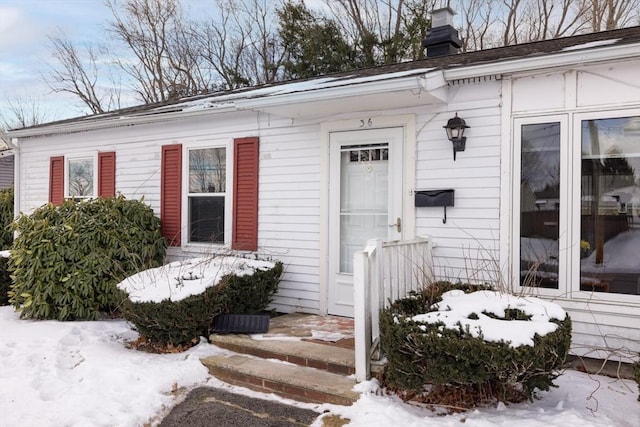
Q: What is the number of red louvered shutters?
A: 4